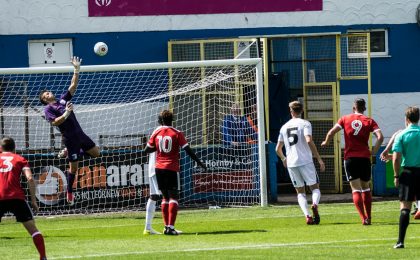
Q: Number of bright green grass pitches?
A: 1